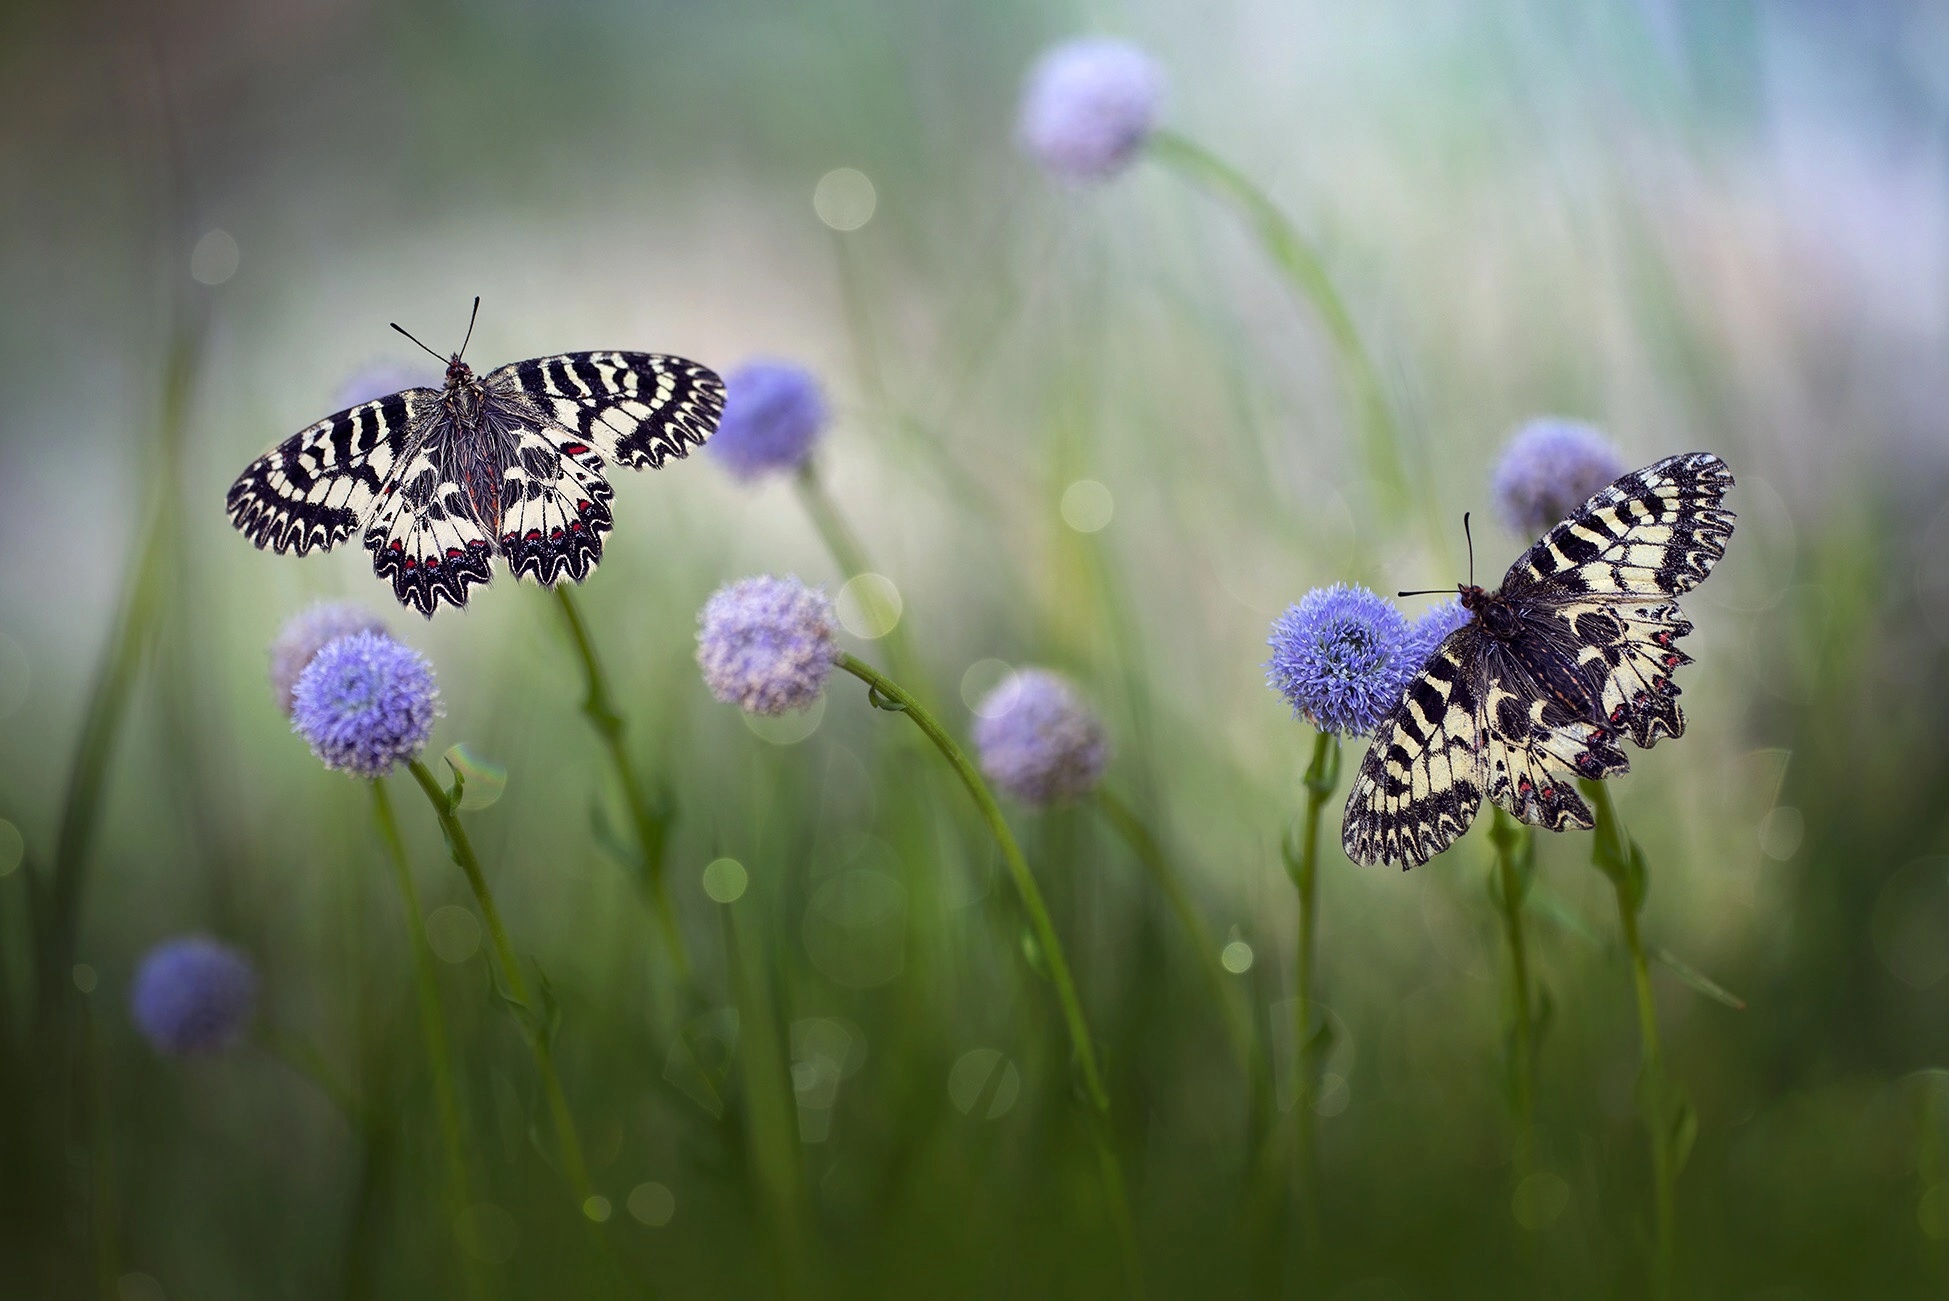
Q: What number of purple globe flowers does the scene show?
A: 11